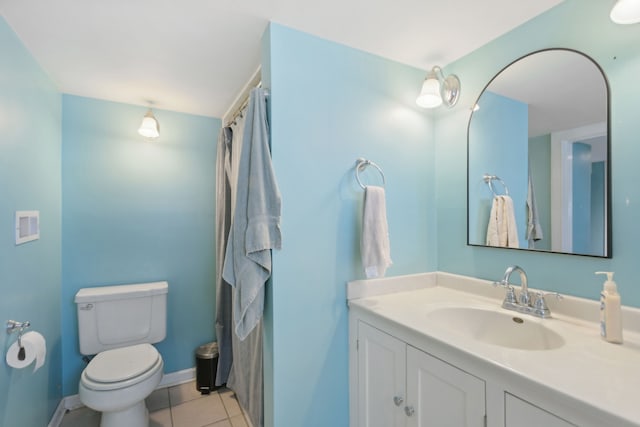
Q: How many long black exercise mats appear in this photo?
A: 0